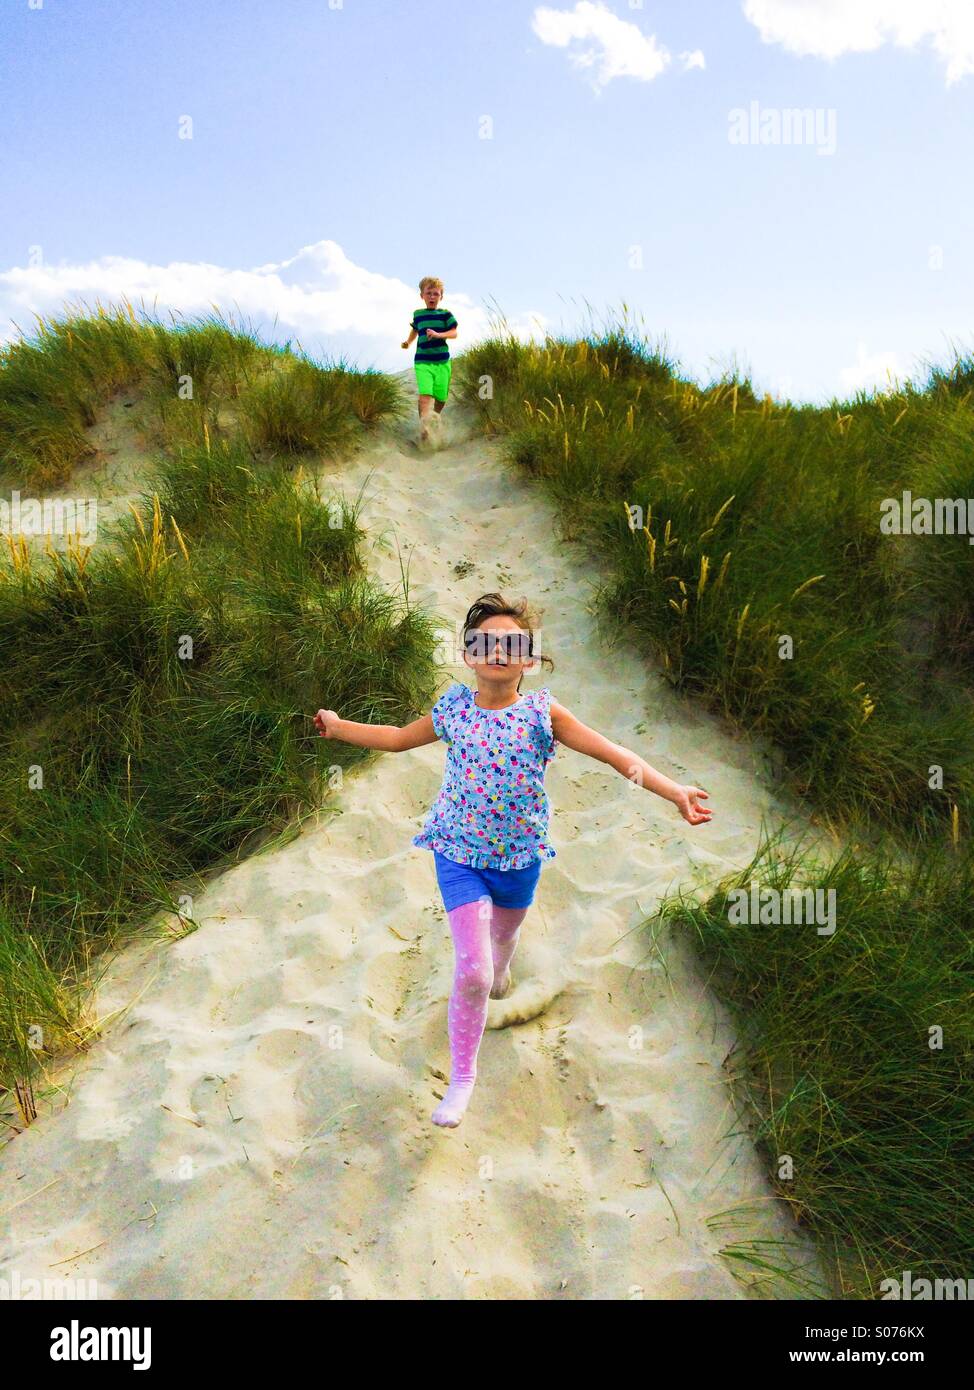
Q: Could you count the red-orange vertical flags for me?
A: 0